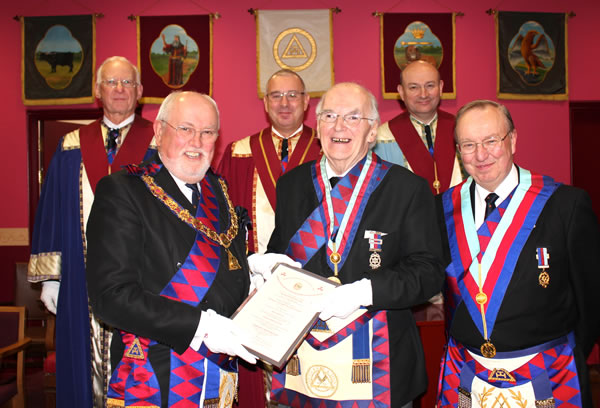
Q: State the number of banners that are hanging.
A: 5